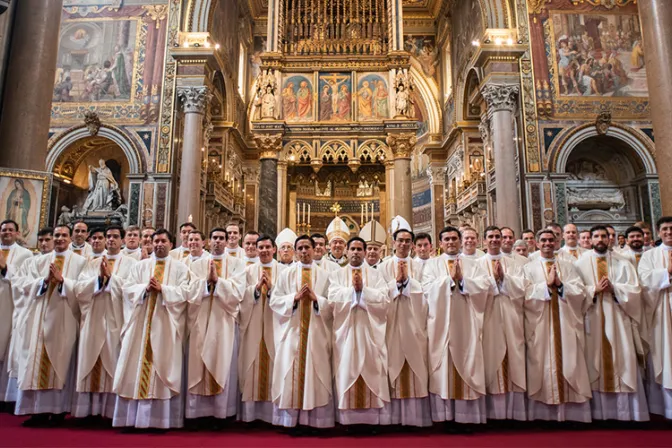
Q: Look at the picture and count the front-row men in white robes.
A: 14